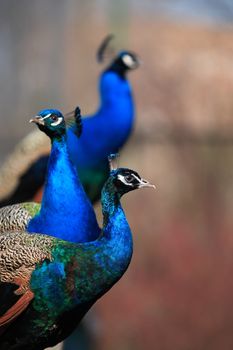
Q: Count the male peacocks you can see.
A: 3